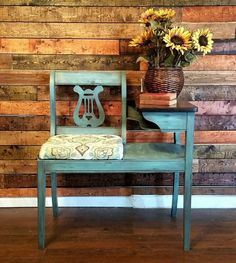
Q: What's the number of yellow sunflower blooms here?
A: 5